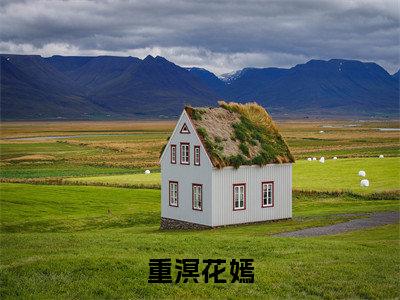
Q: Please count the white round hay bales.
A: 8